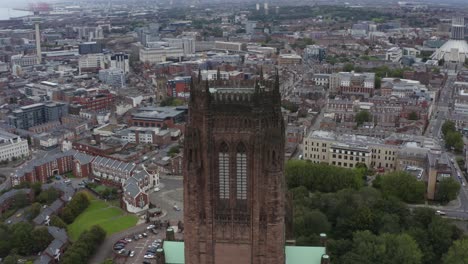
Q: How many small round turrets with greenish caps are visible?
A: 4